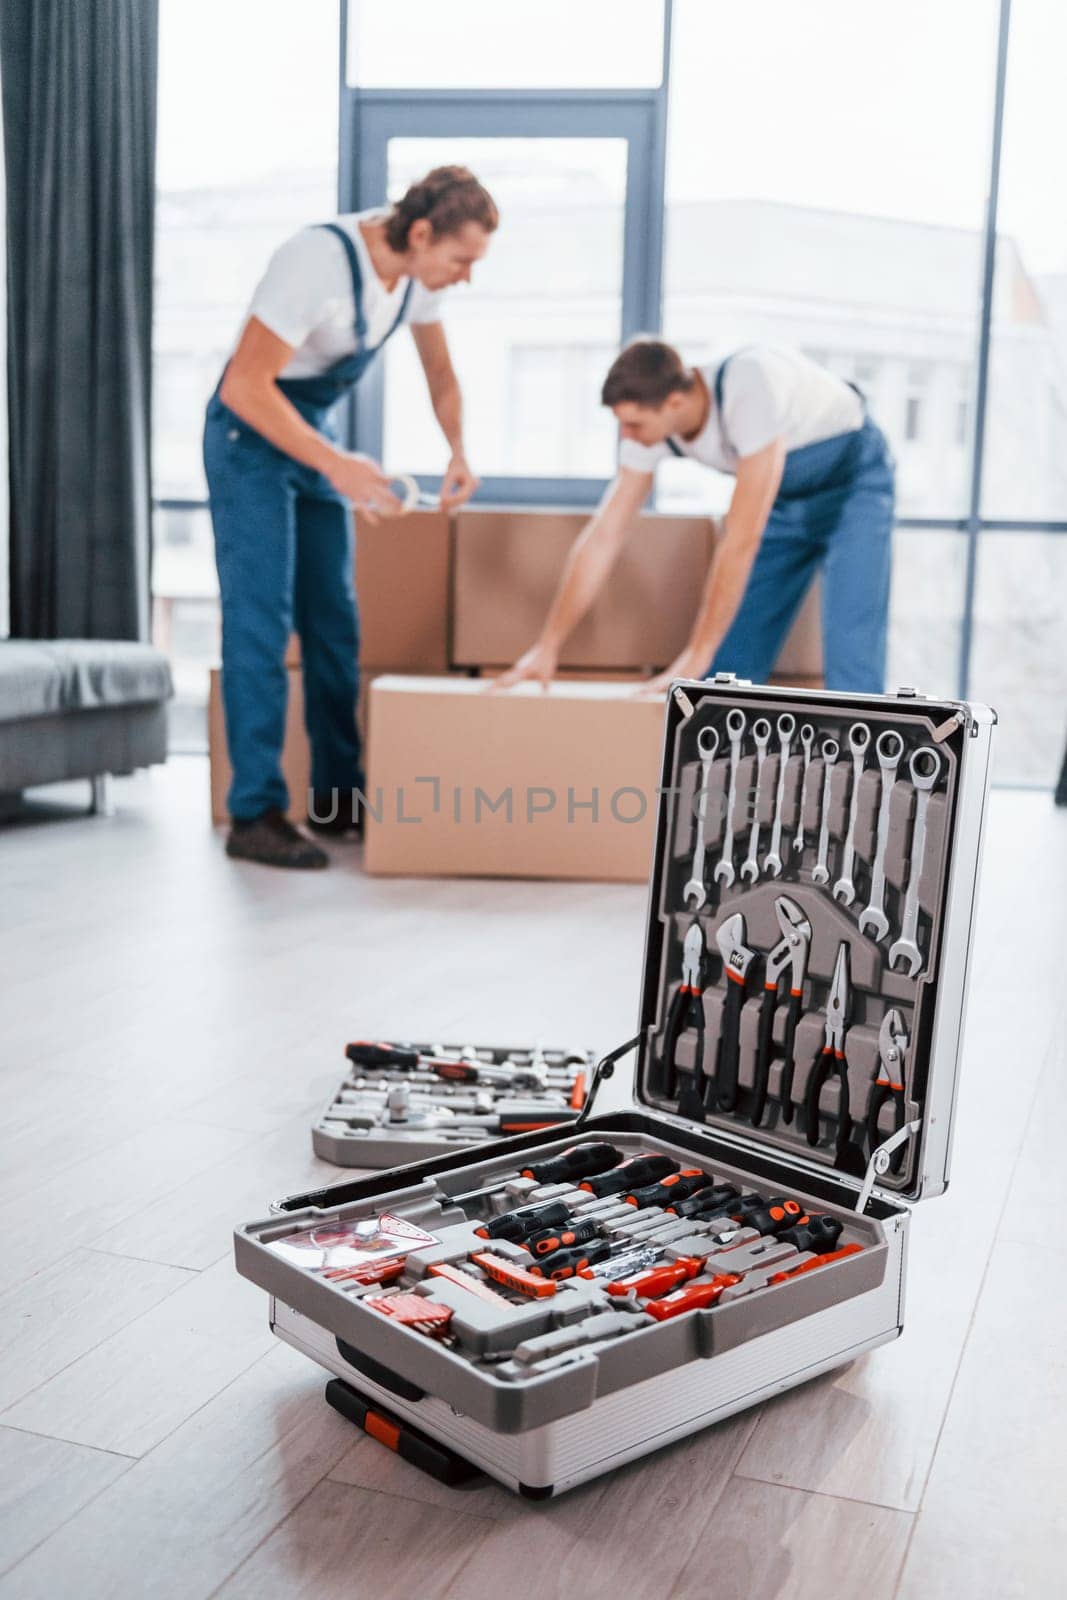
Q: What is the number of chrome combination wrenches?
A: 9